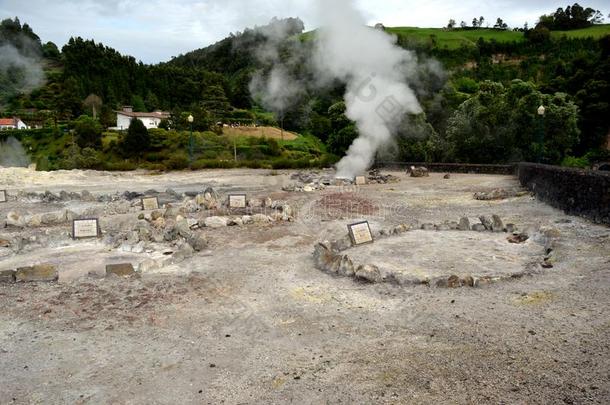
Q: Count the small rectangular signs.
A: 6